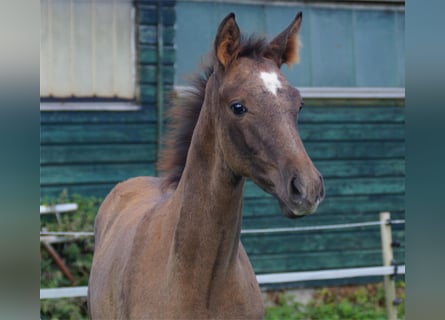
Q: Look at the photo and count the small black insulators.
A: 4